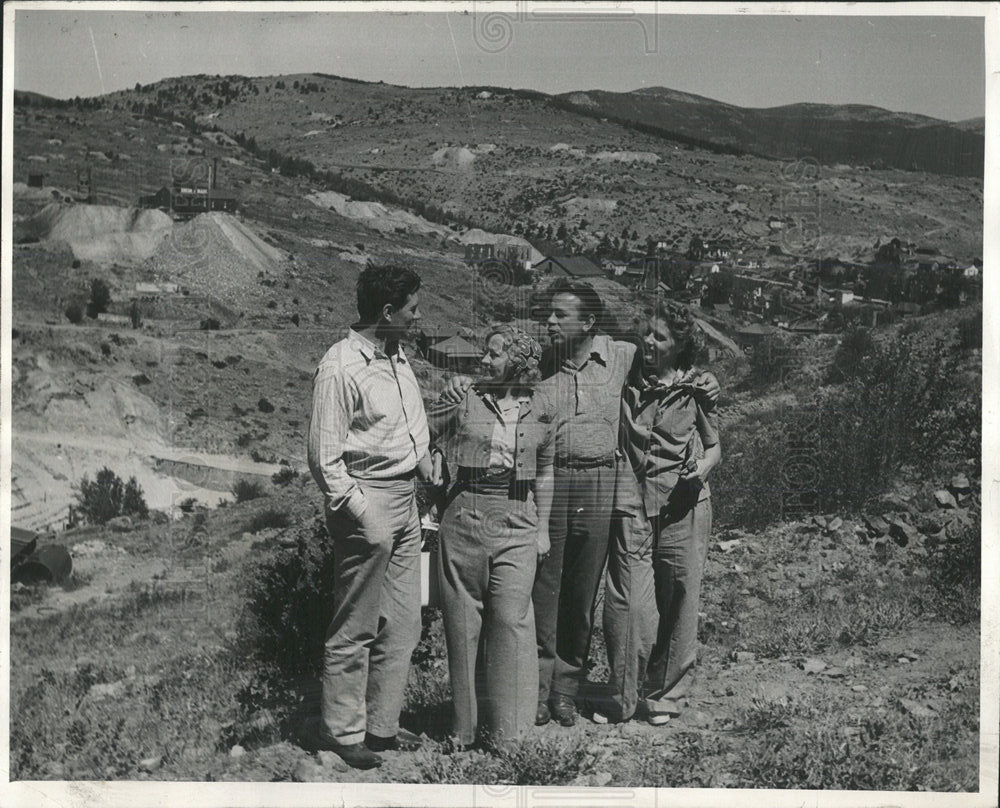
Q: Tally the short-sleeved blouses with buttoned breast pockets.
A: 1